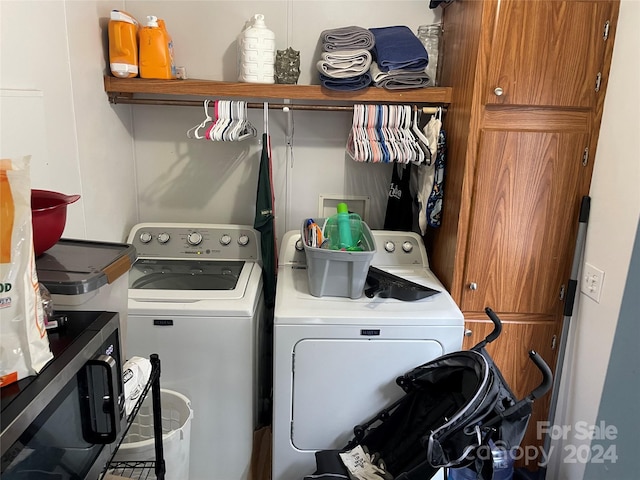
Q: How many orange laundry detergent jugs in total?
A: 2